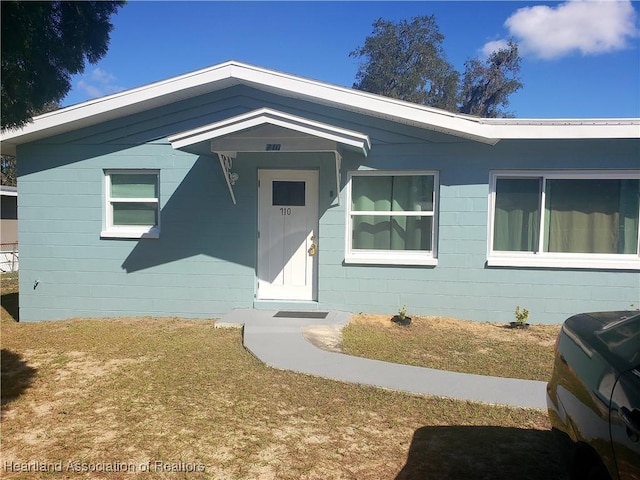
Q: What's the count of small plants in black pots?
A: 2